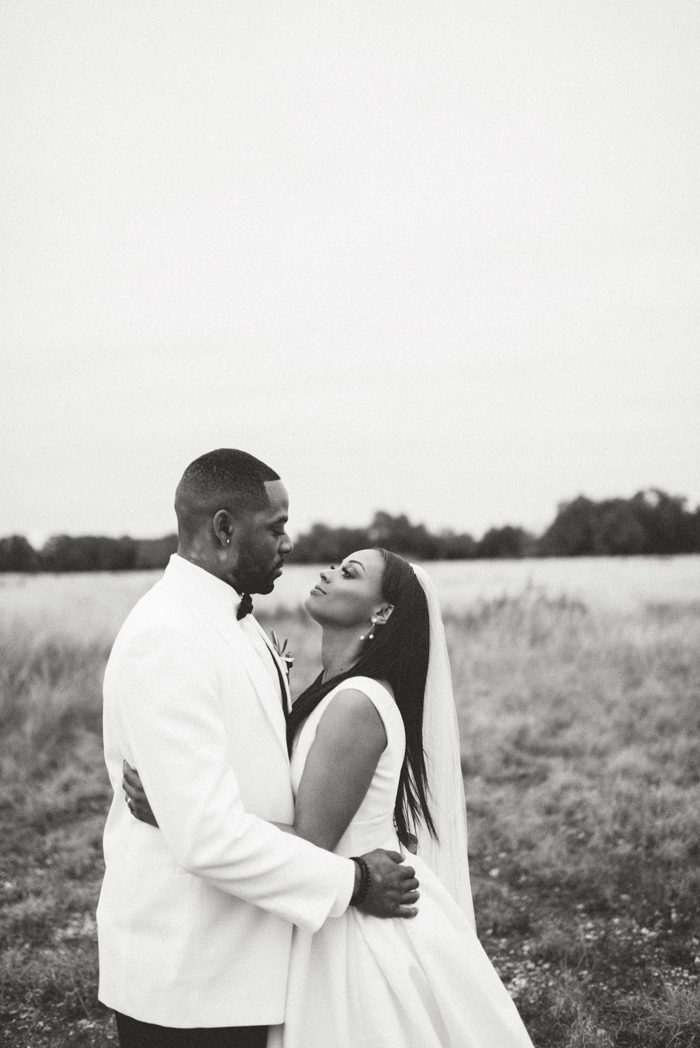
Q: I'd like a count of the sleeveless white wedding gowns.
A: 1